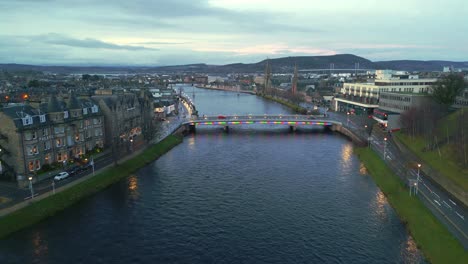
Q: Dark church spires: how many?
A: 2